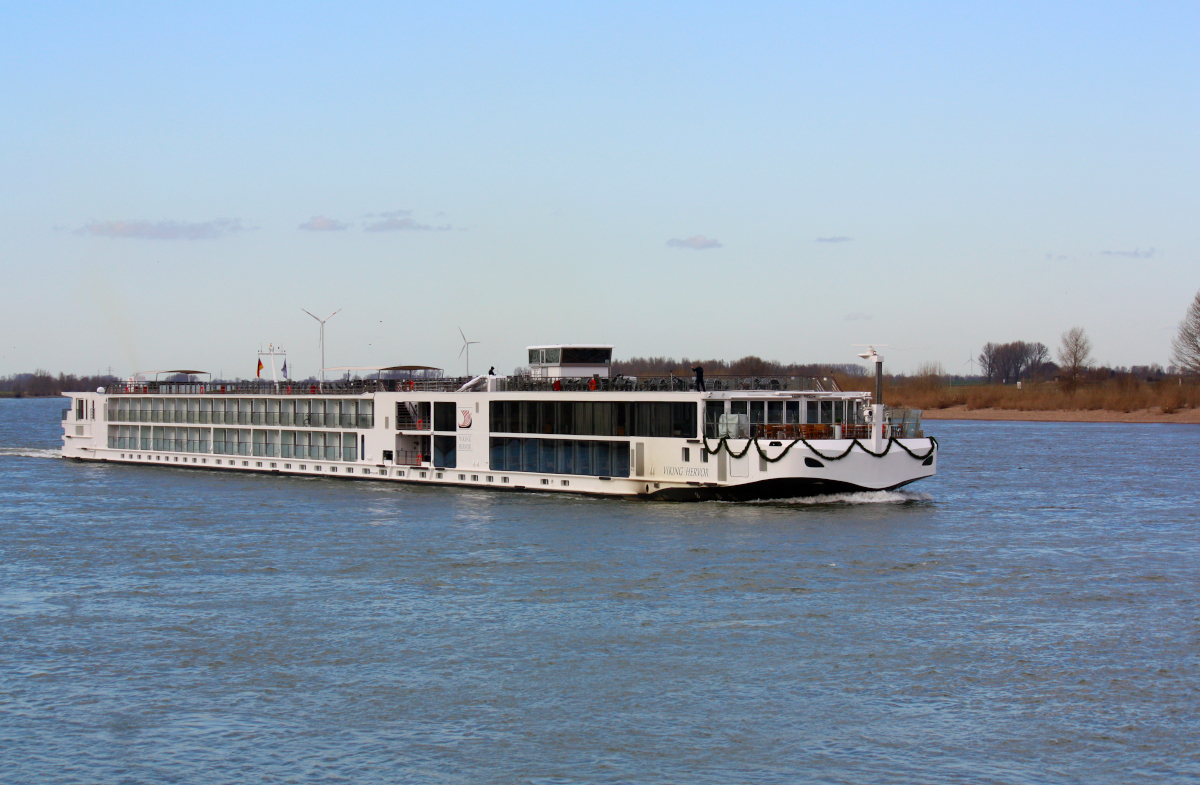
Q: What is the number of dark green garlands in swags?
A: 6